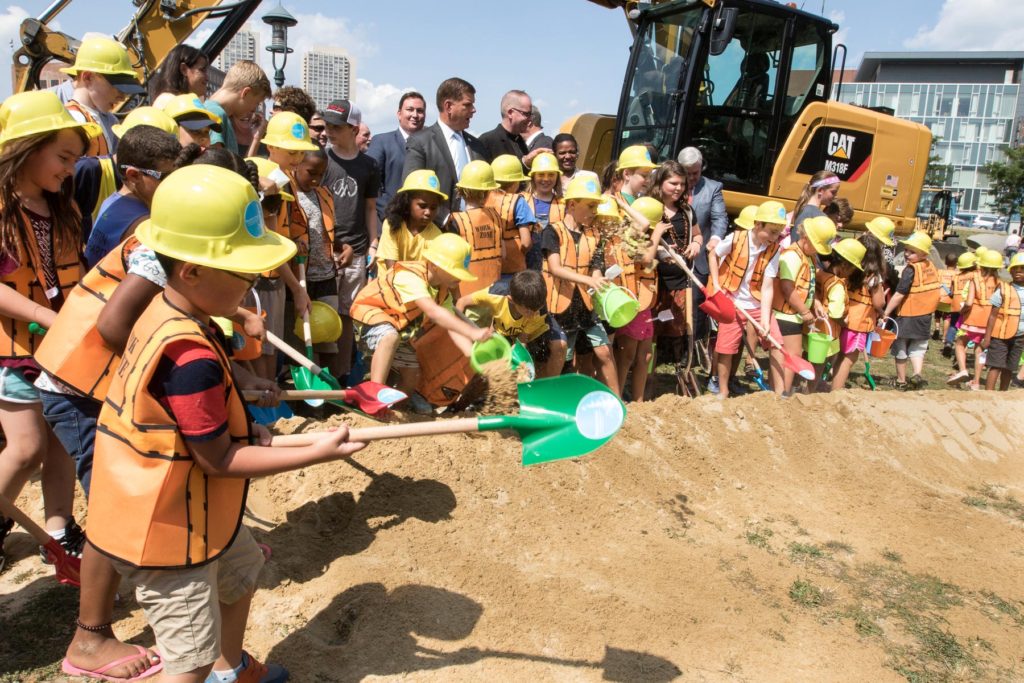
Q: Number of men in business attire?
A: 5